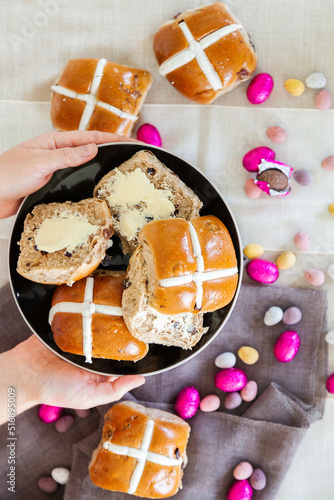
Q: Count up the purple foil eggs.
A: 11